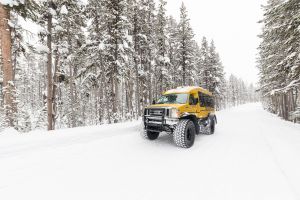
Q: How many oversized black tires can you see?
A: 3